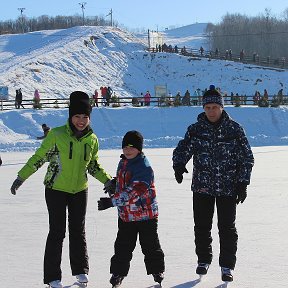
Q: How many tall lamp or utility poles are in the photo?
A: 3